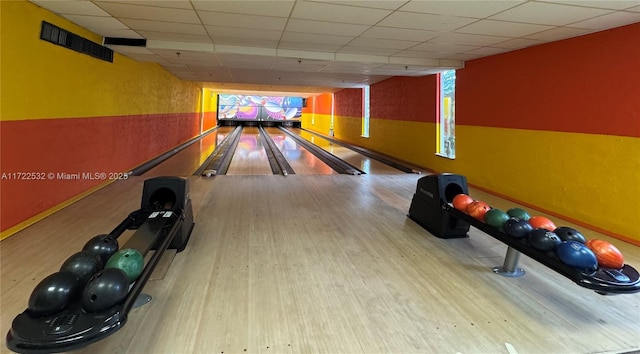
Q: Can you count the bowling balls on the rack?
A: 15